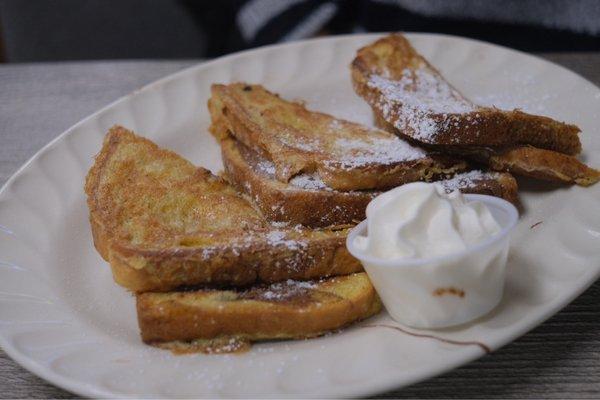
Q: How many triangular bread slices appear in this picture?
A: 6